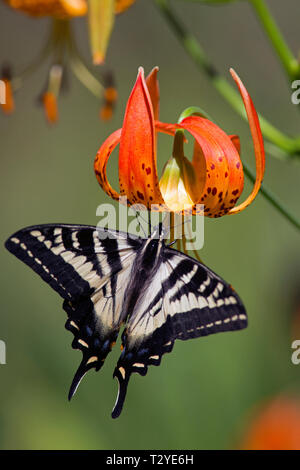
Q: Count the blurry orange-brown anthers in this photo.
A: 3